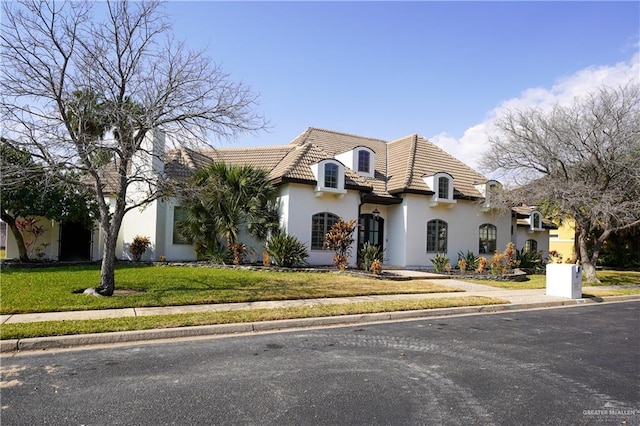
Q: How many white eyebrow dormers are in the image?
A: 5